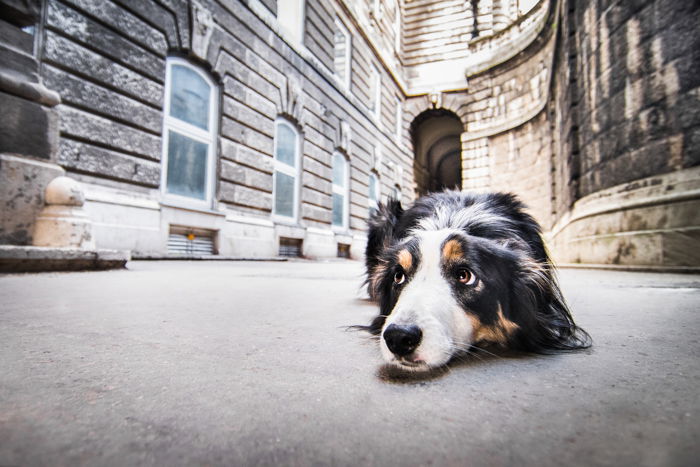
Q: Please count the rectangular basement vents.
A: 3